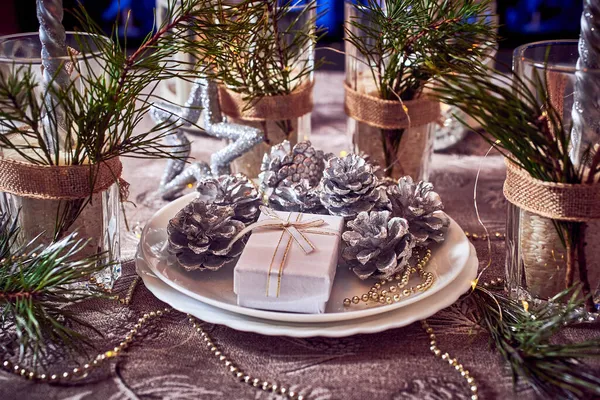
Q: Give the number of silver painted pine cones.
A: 7